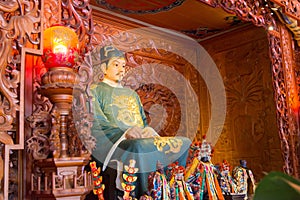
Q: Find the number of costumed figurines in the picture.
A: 5